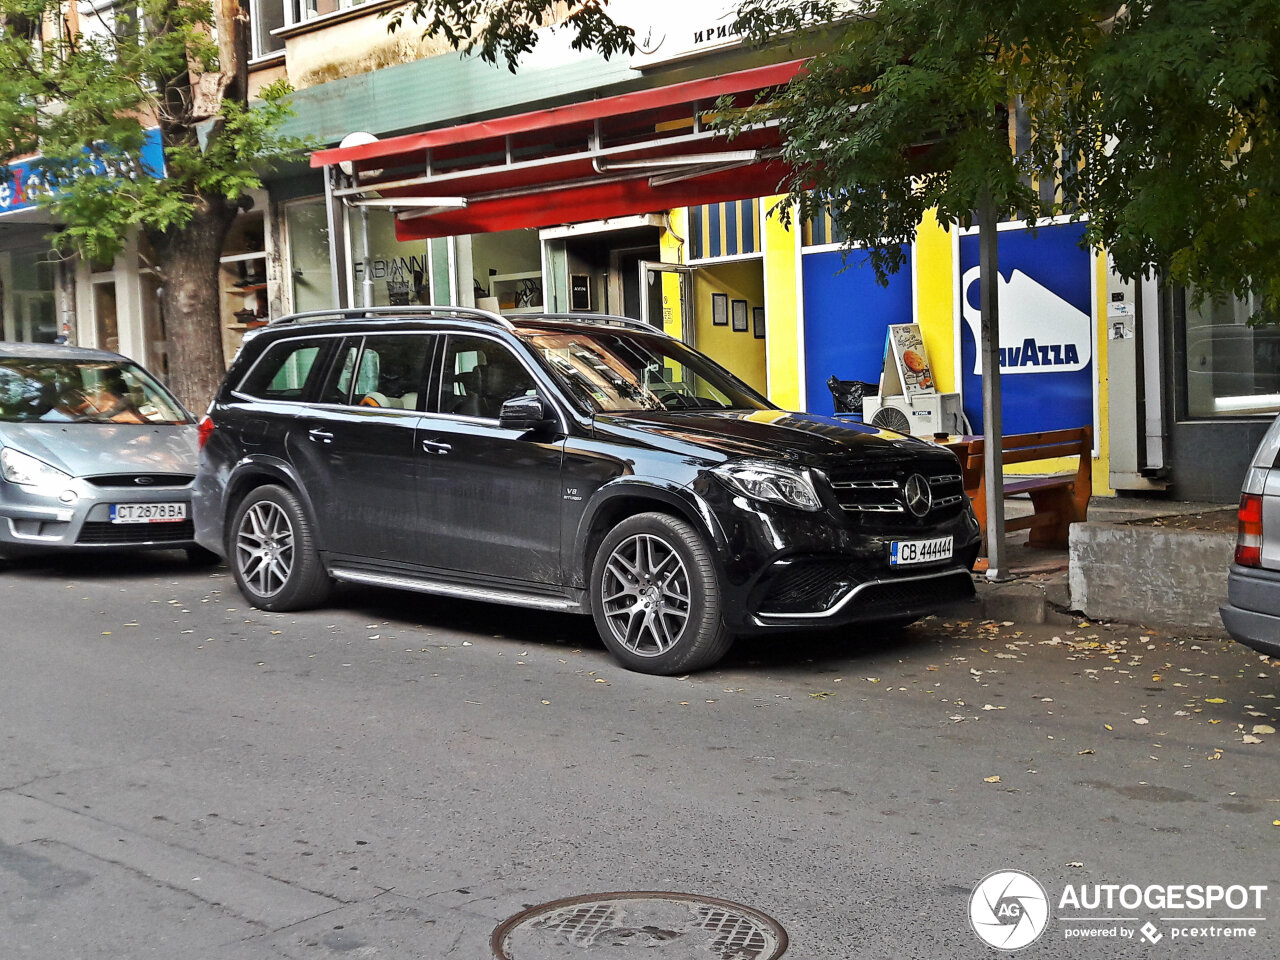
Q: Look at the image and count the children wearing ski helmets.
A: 0